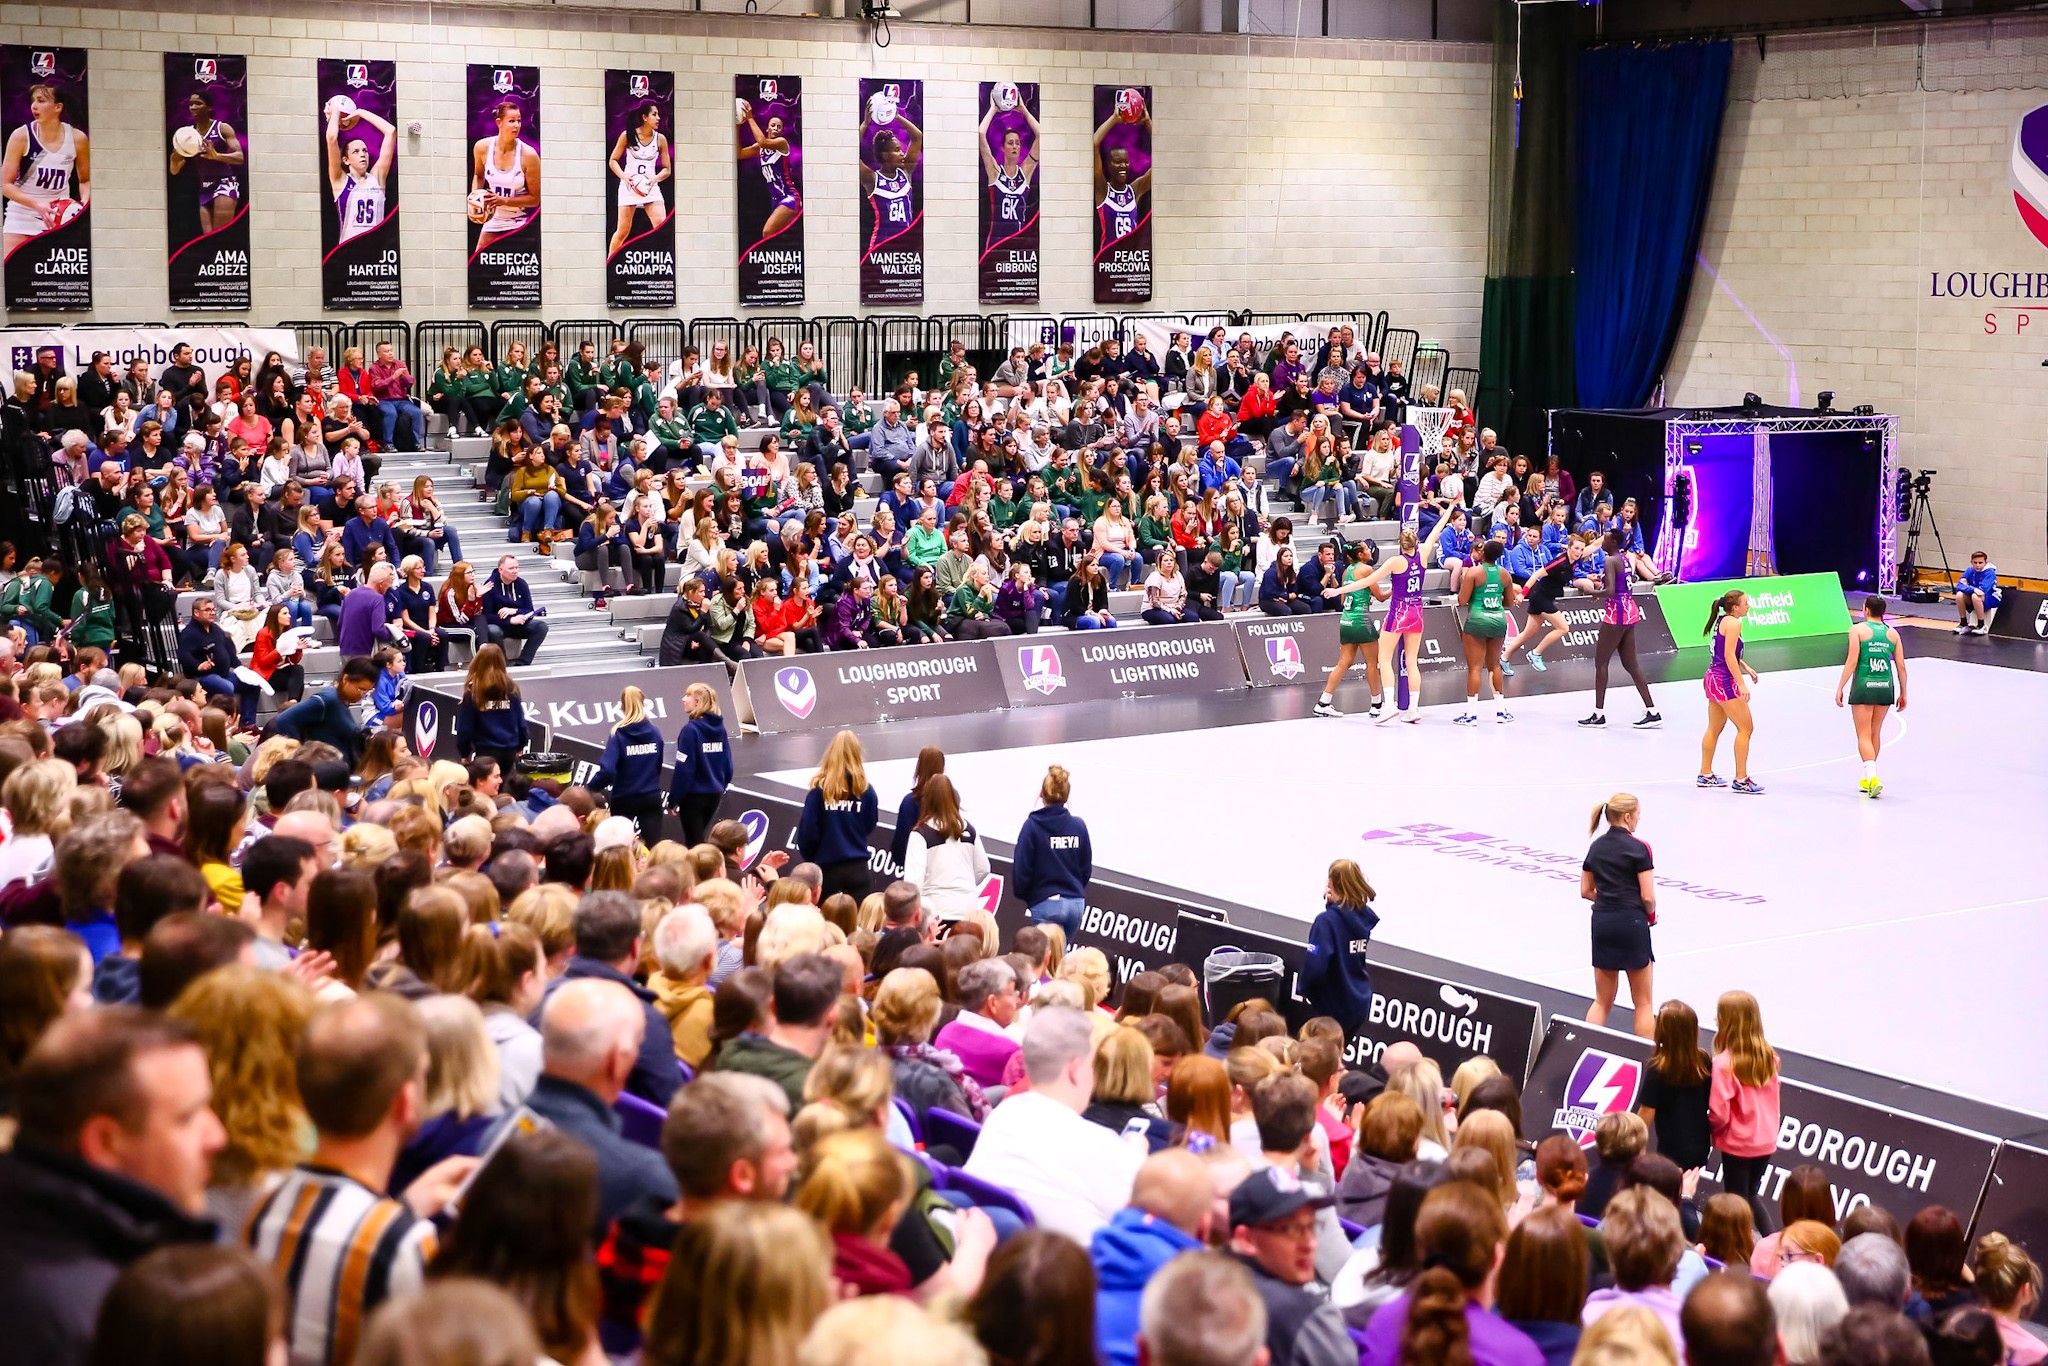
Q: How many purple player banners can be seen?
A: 9